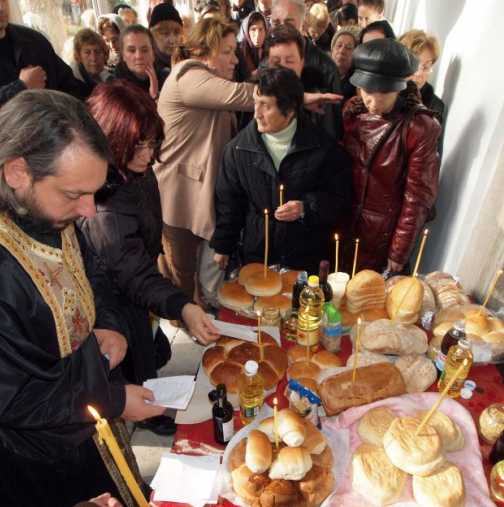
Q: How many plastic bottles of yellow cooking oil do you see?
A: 3